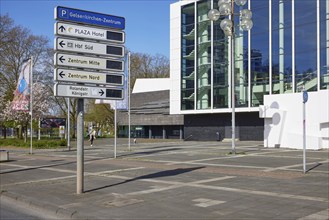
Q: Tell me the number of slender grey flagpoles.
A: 4